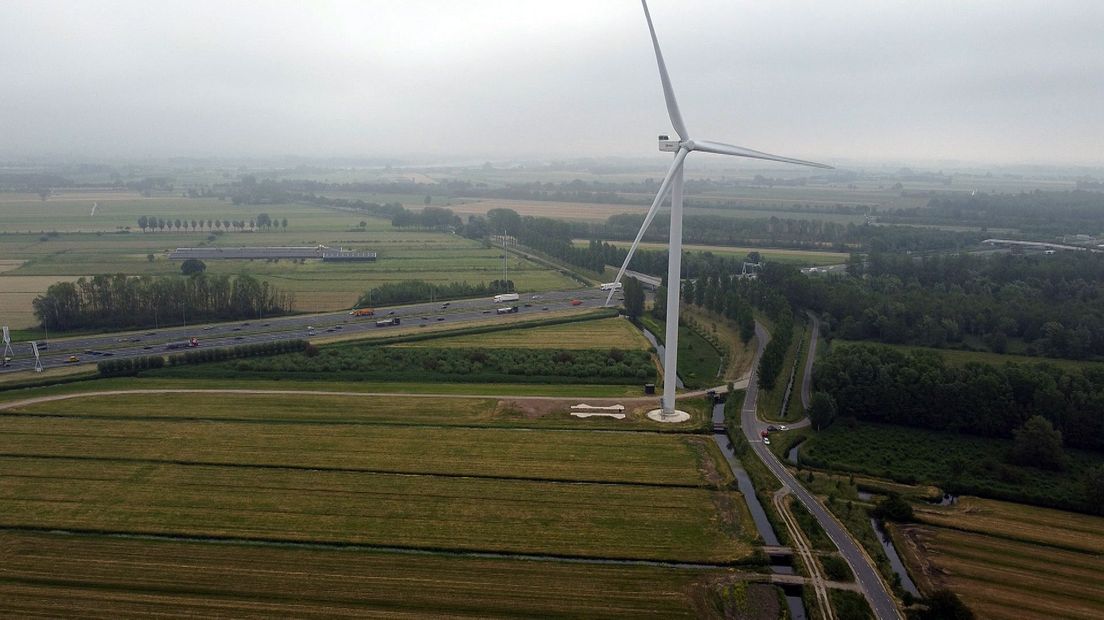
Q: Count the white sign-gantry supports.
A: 2